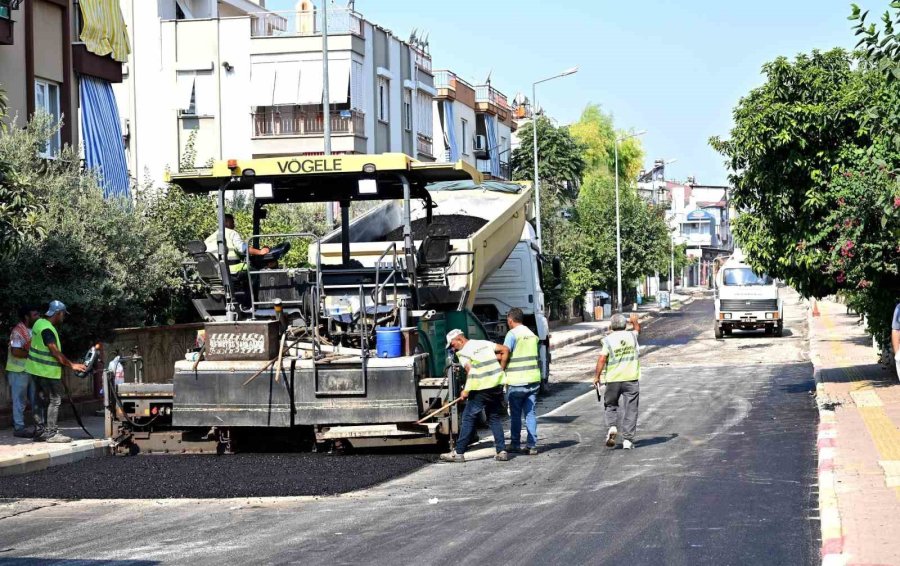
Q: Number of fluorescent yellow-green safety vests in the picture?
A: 6